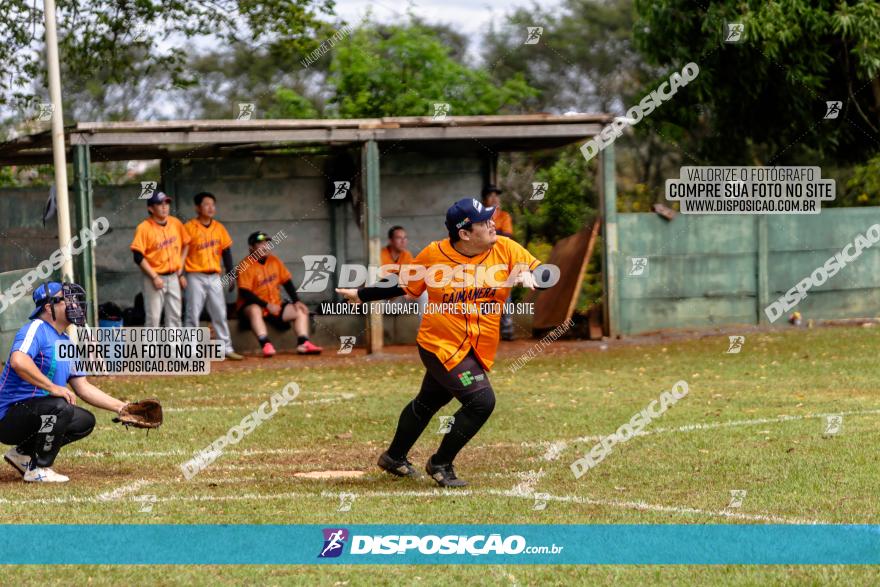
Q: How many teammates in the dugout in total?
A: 5